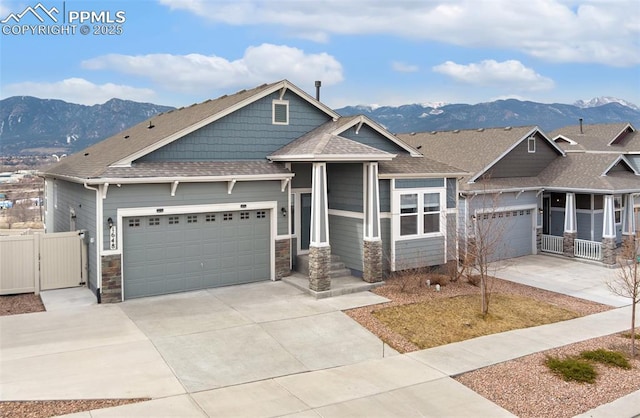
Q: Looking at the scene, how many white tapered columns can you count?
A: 5